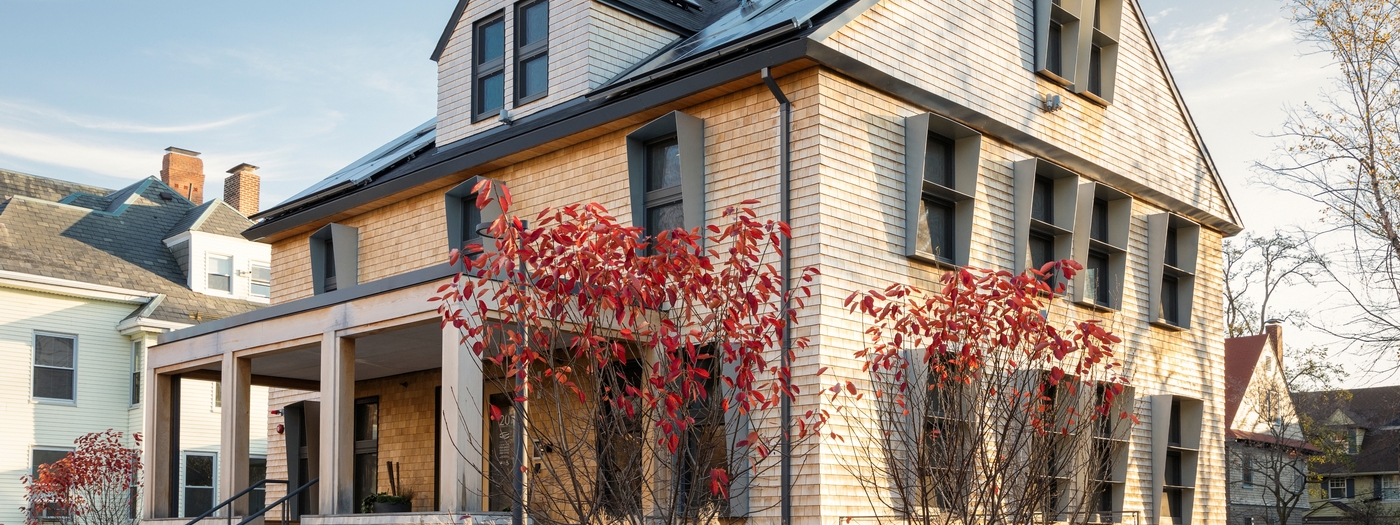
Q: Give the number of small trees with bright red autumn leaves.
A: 3